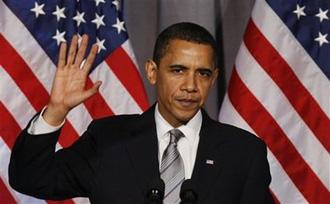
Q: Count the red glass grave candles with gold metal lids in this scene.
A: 0